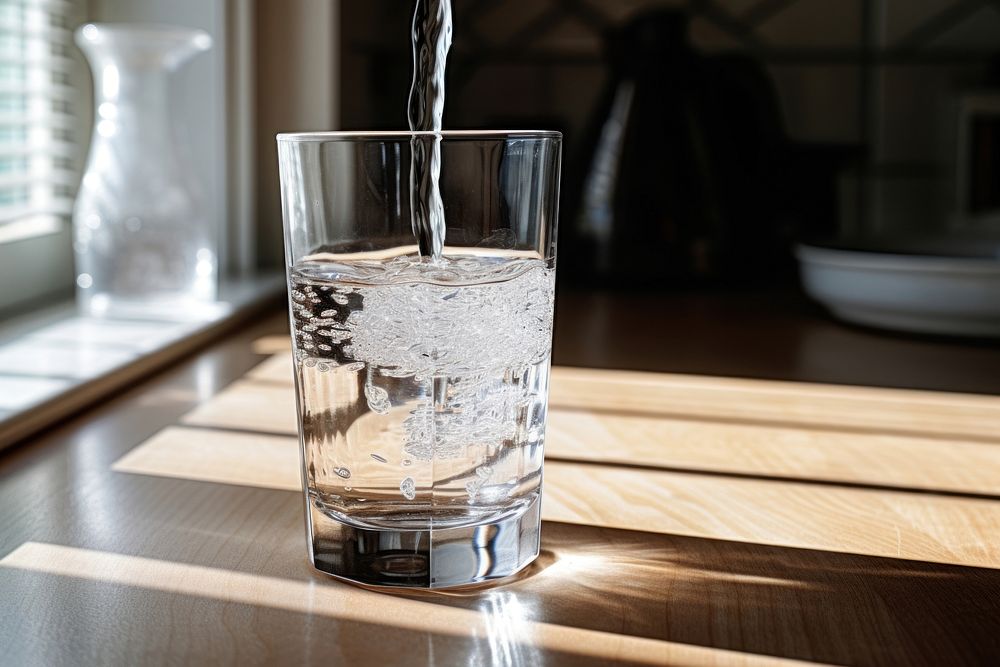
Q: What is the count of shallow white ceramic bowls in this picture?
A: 1